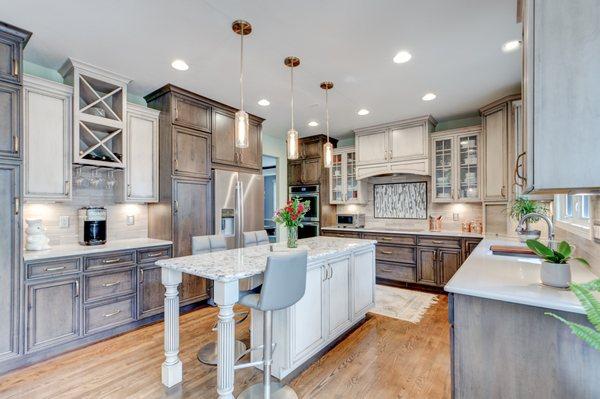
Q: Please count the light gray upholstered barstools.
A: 3